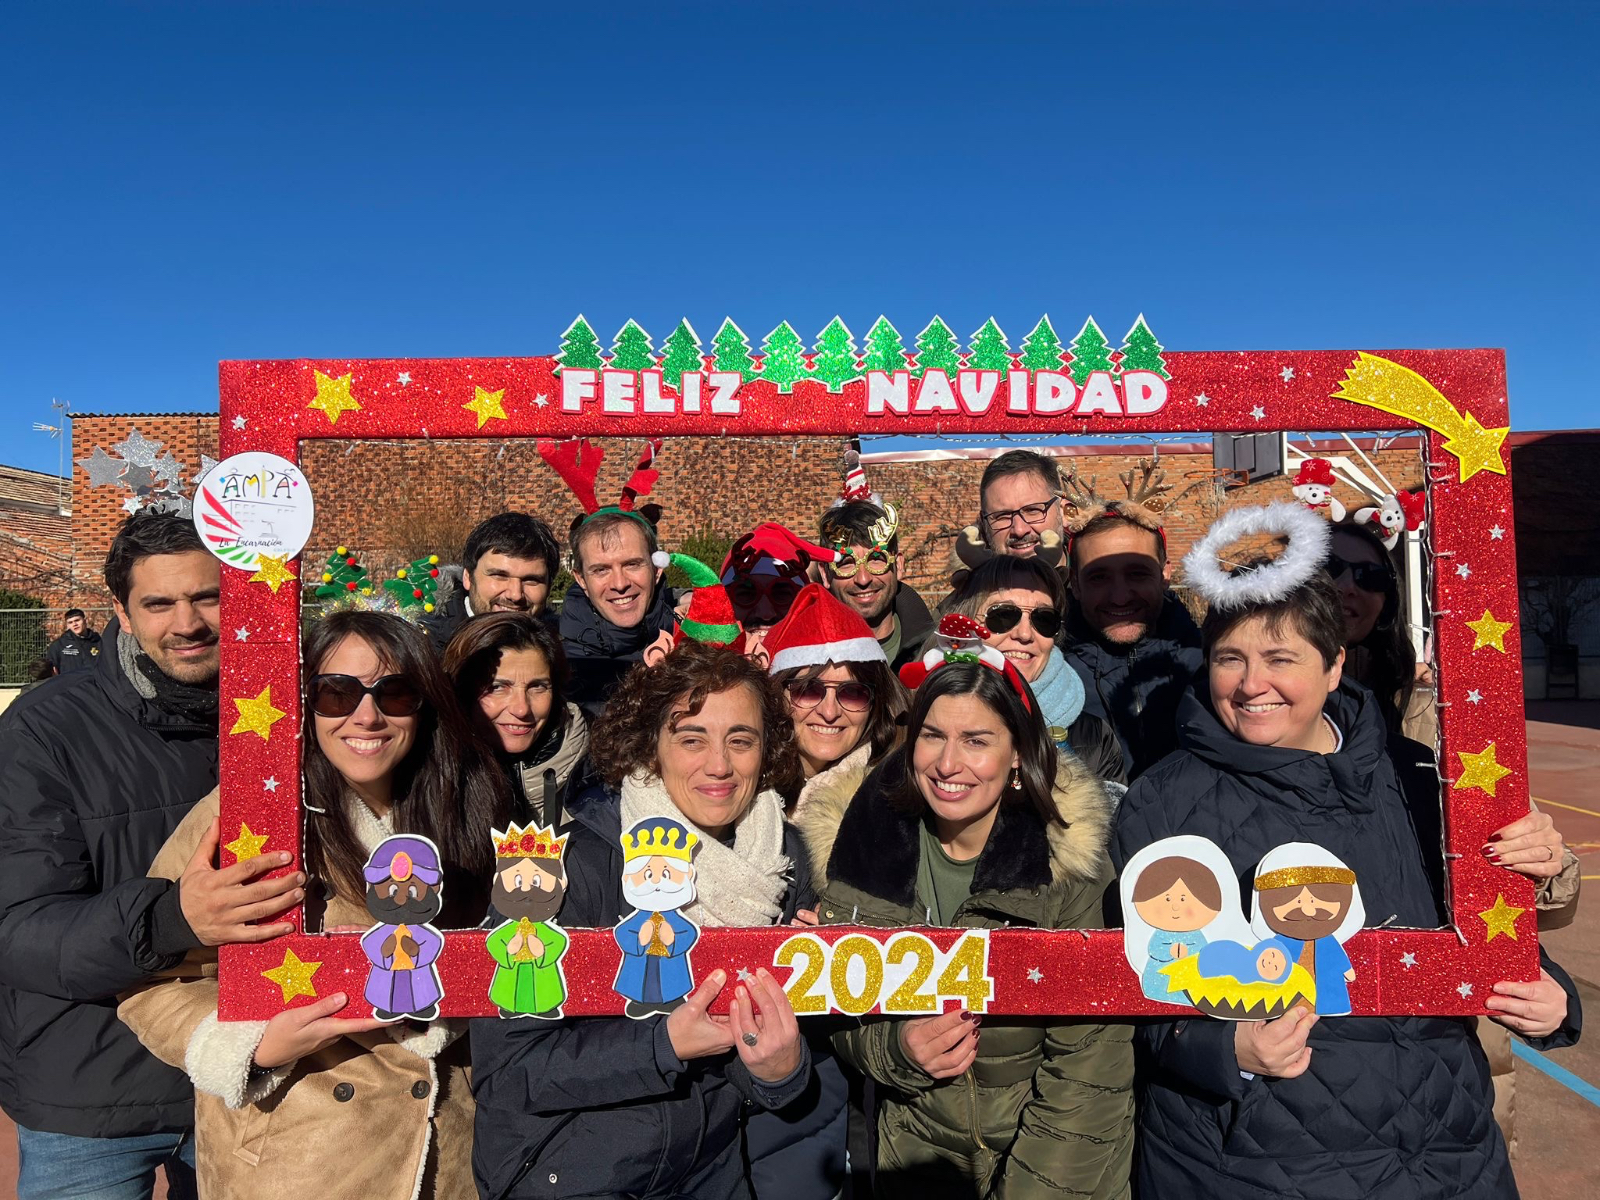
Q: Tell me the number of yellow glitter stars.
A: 10